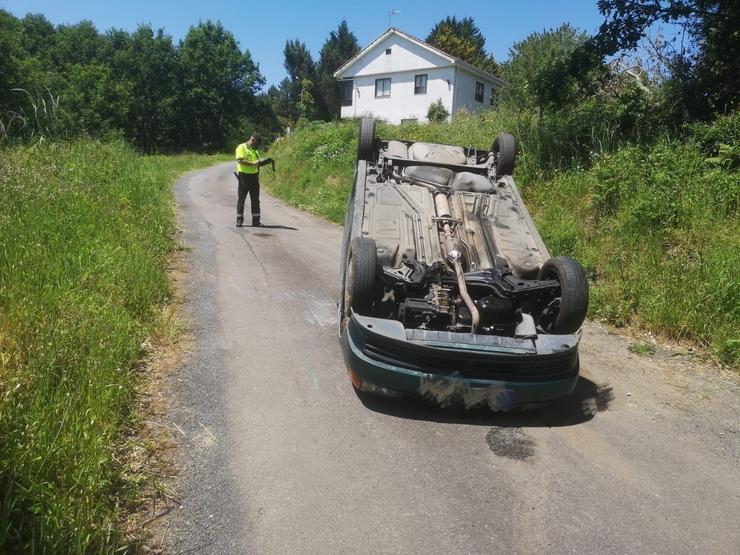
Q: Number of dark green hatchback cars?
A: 1